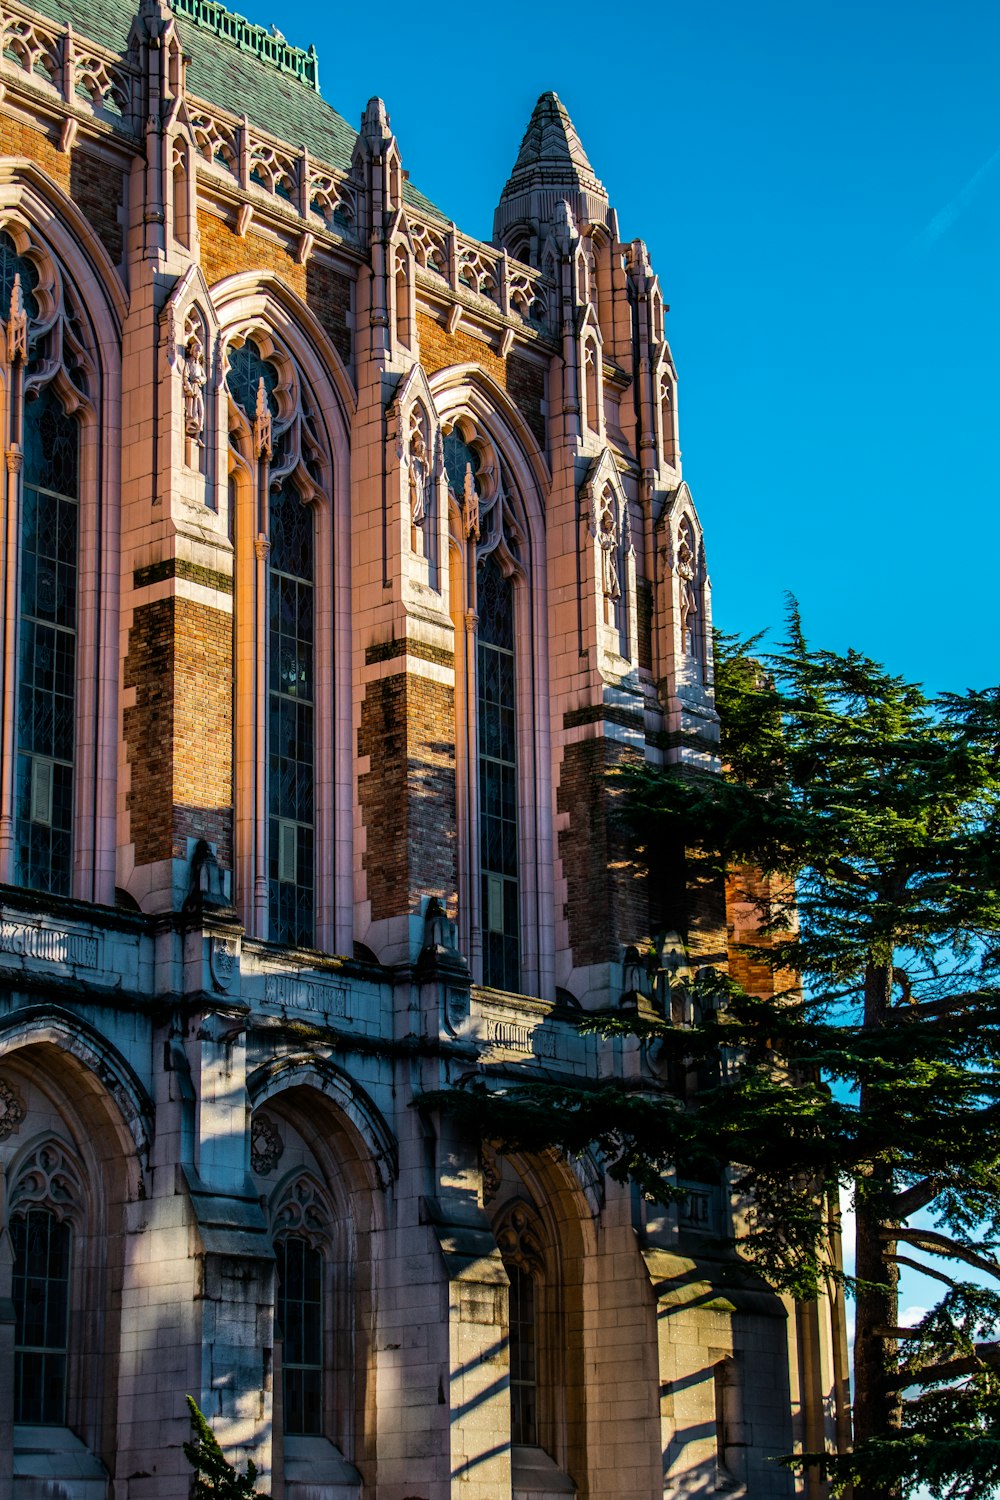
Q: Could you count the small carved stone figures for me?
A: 4